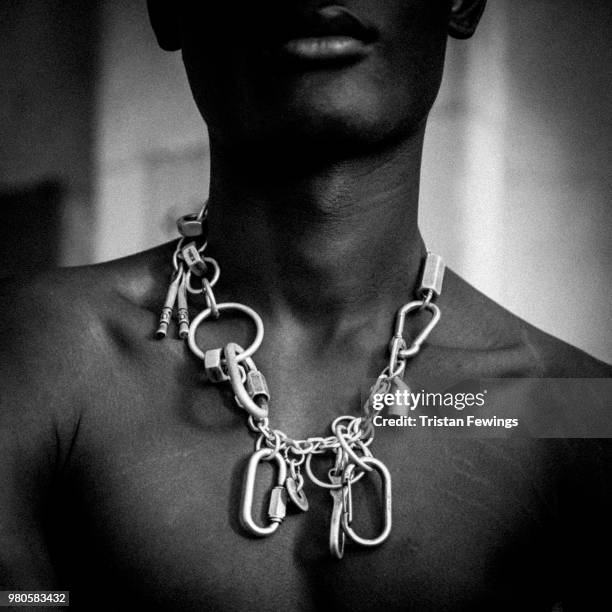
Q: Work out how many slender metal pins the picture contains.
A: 2